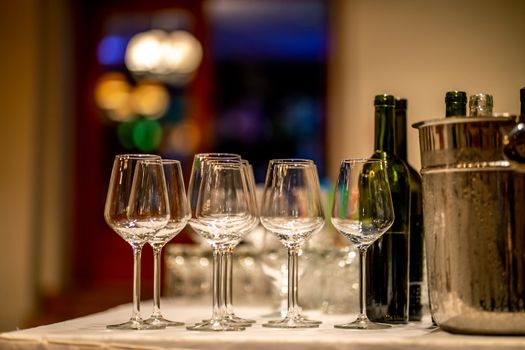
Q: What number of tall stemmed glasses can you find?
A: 8